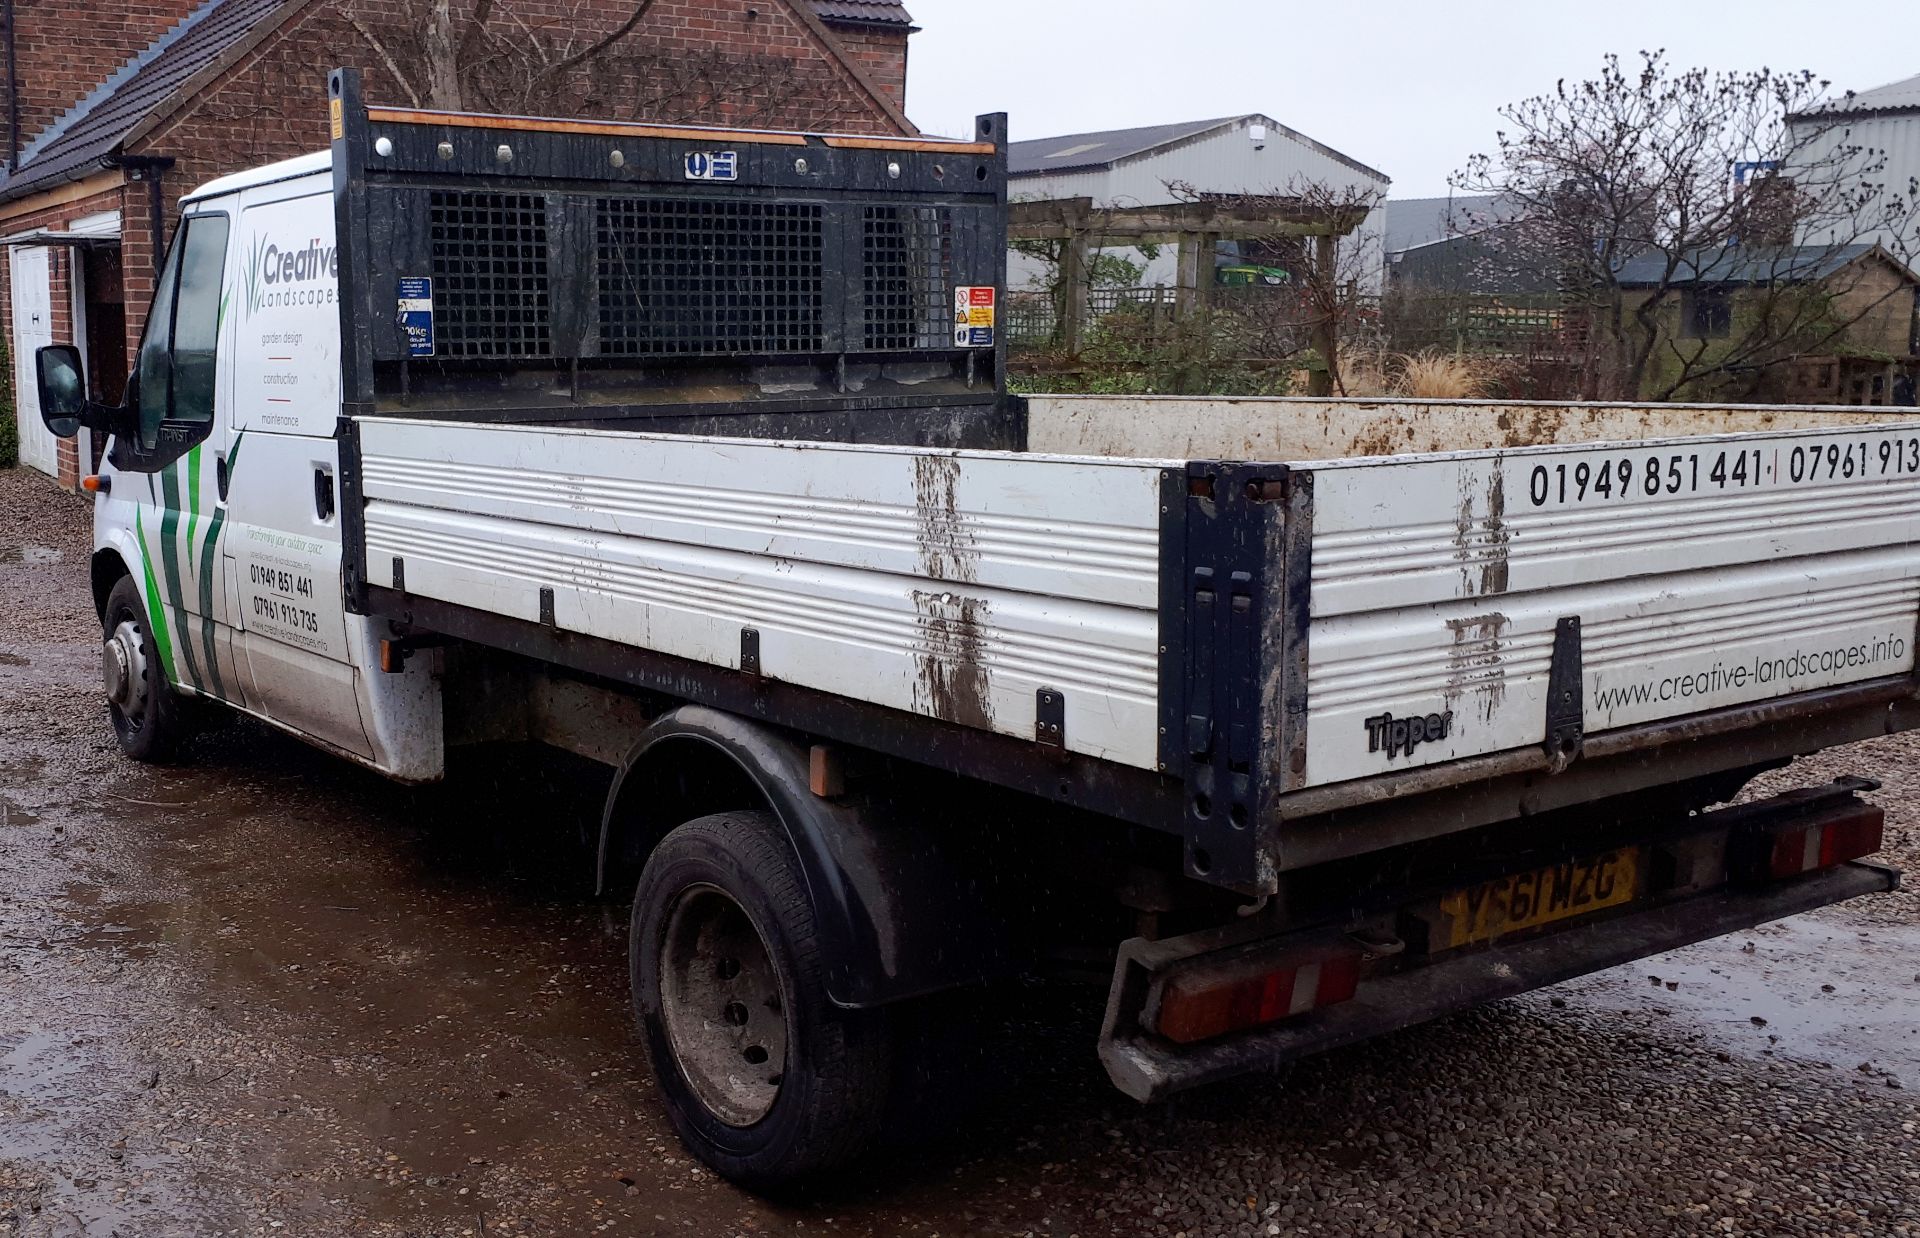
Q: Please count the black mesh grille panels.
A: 3